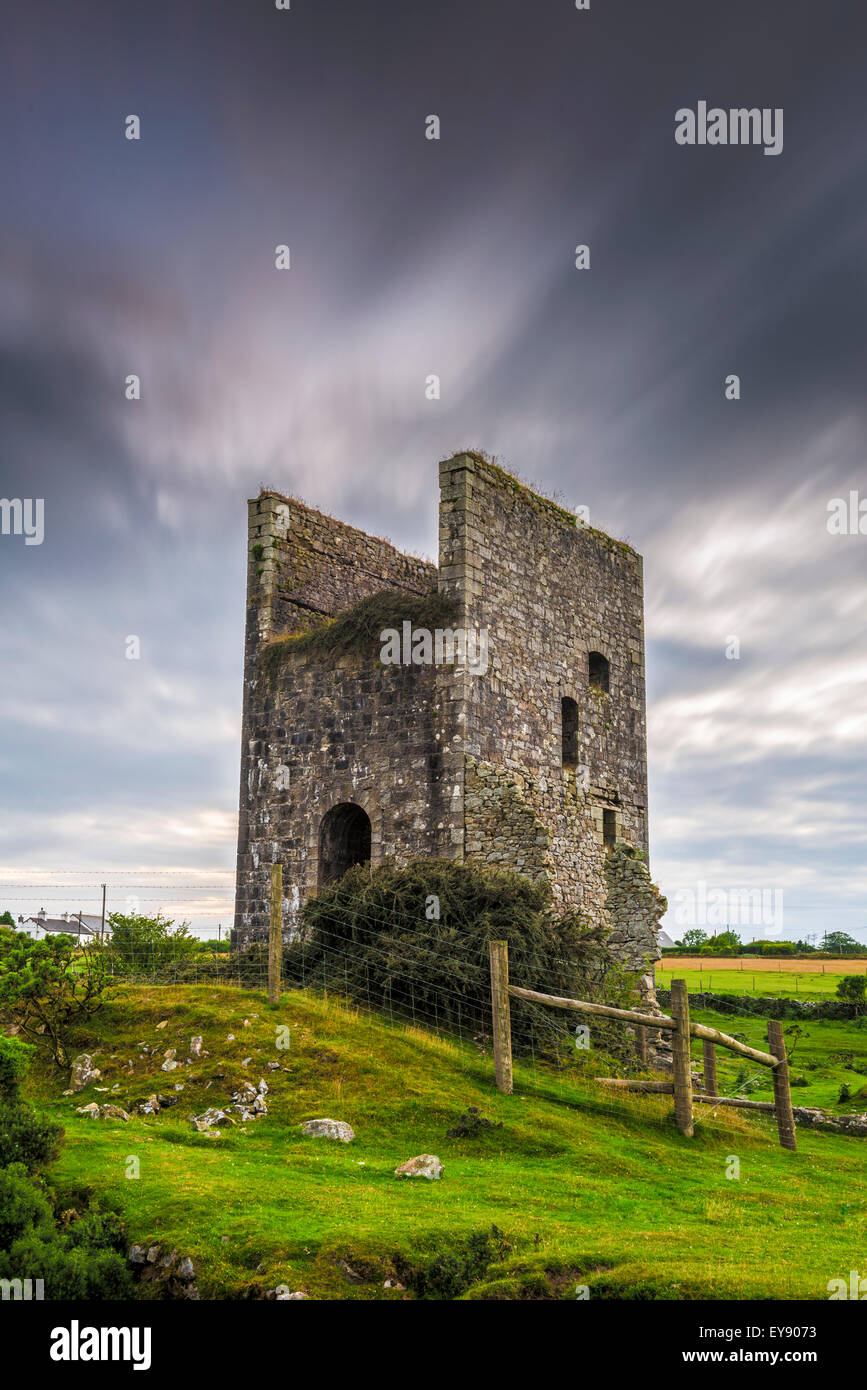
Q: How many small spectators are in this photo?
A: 0